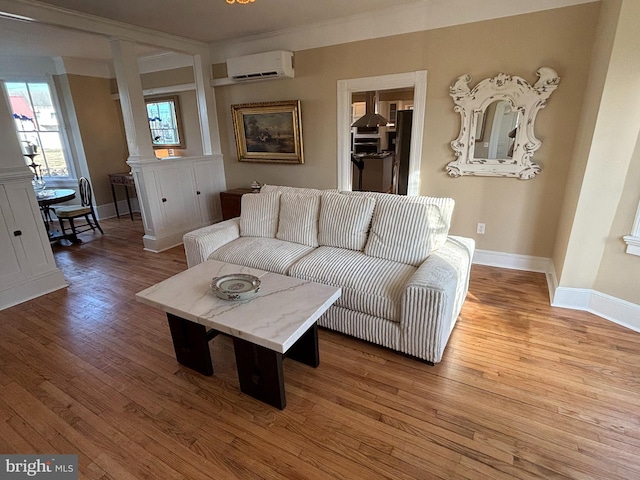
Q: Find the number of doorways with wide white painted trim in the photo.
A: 1